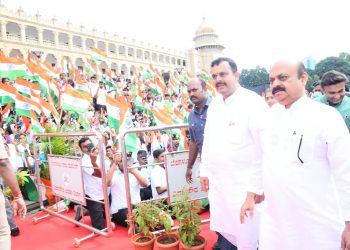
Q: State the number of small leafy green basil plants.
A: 3